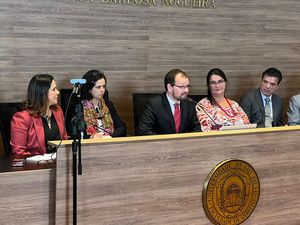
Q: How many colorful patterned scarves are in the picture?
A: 1